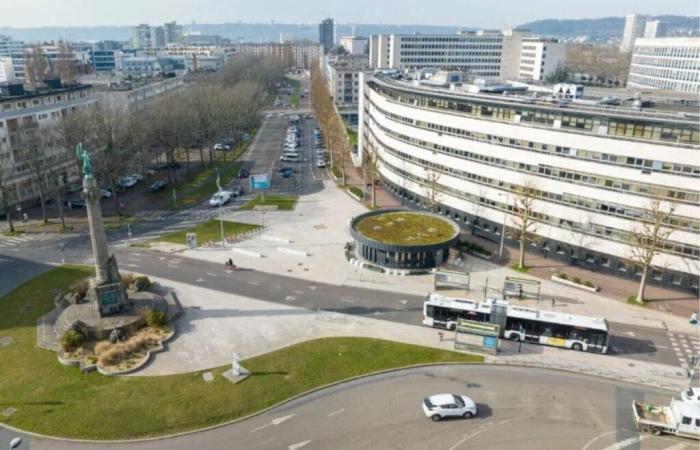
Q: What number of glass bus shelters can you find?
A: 3